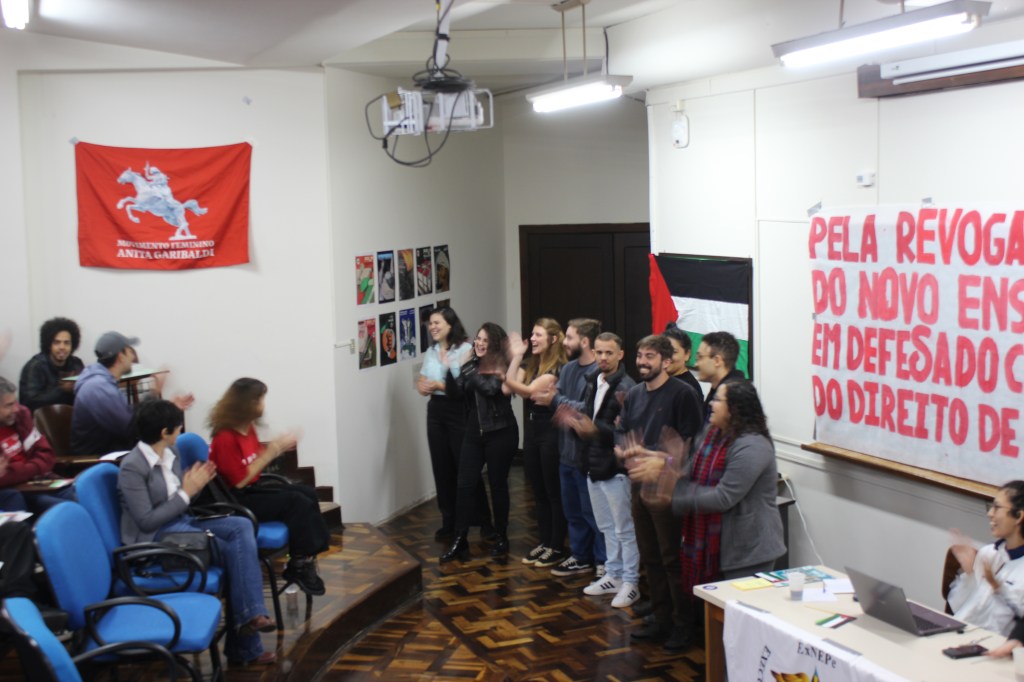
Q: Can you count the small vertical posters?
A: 10